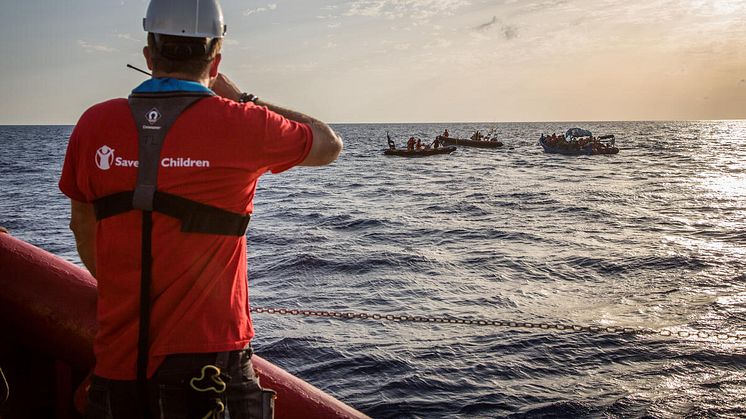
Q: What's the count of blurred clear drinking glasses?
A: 0